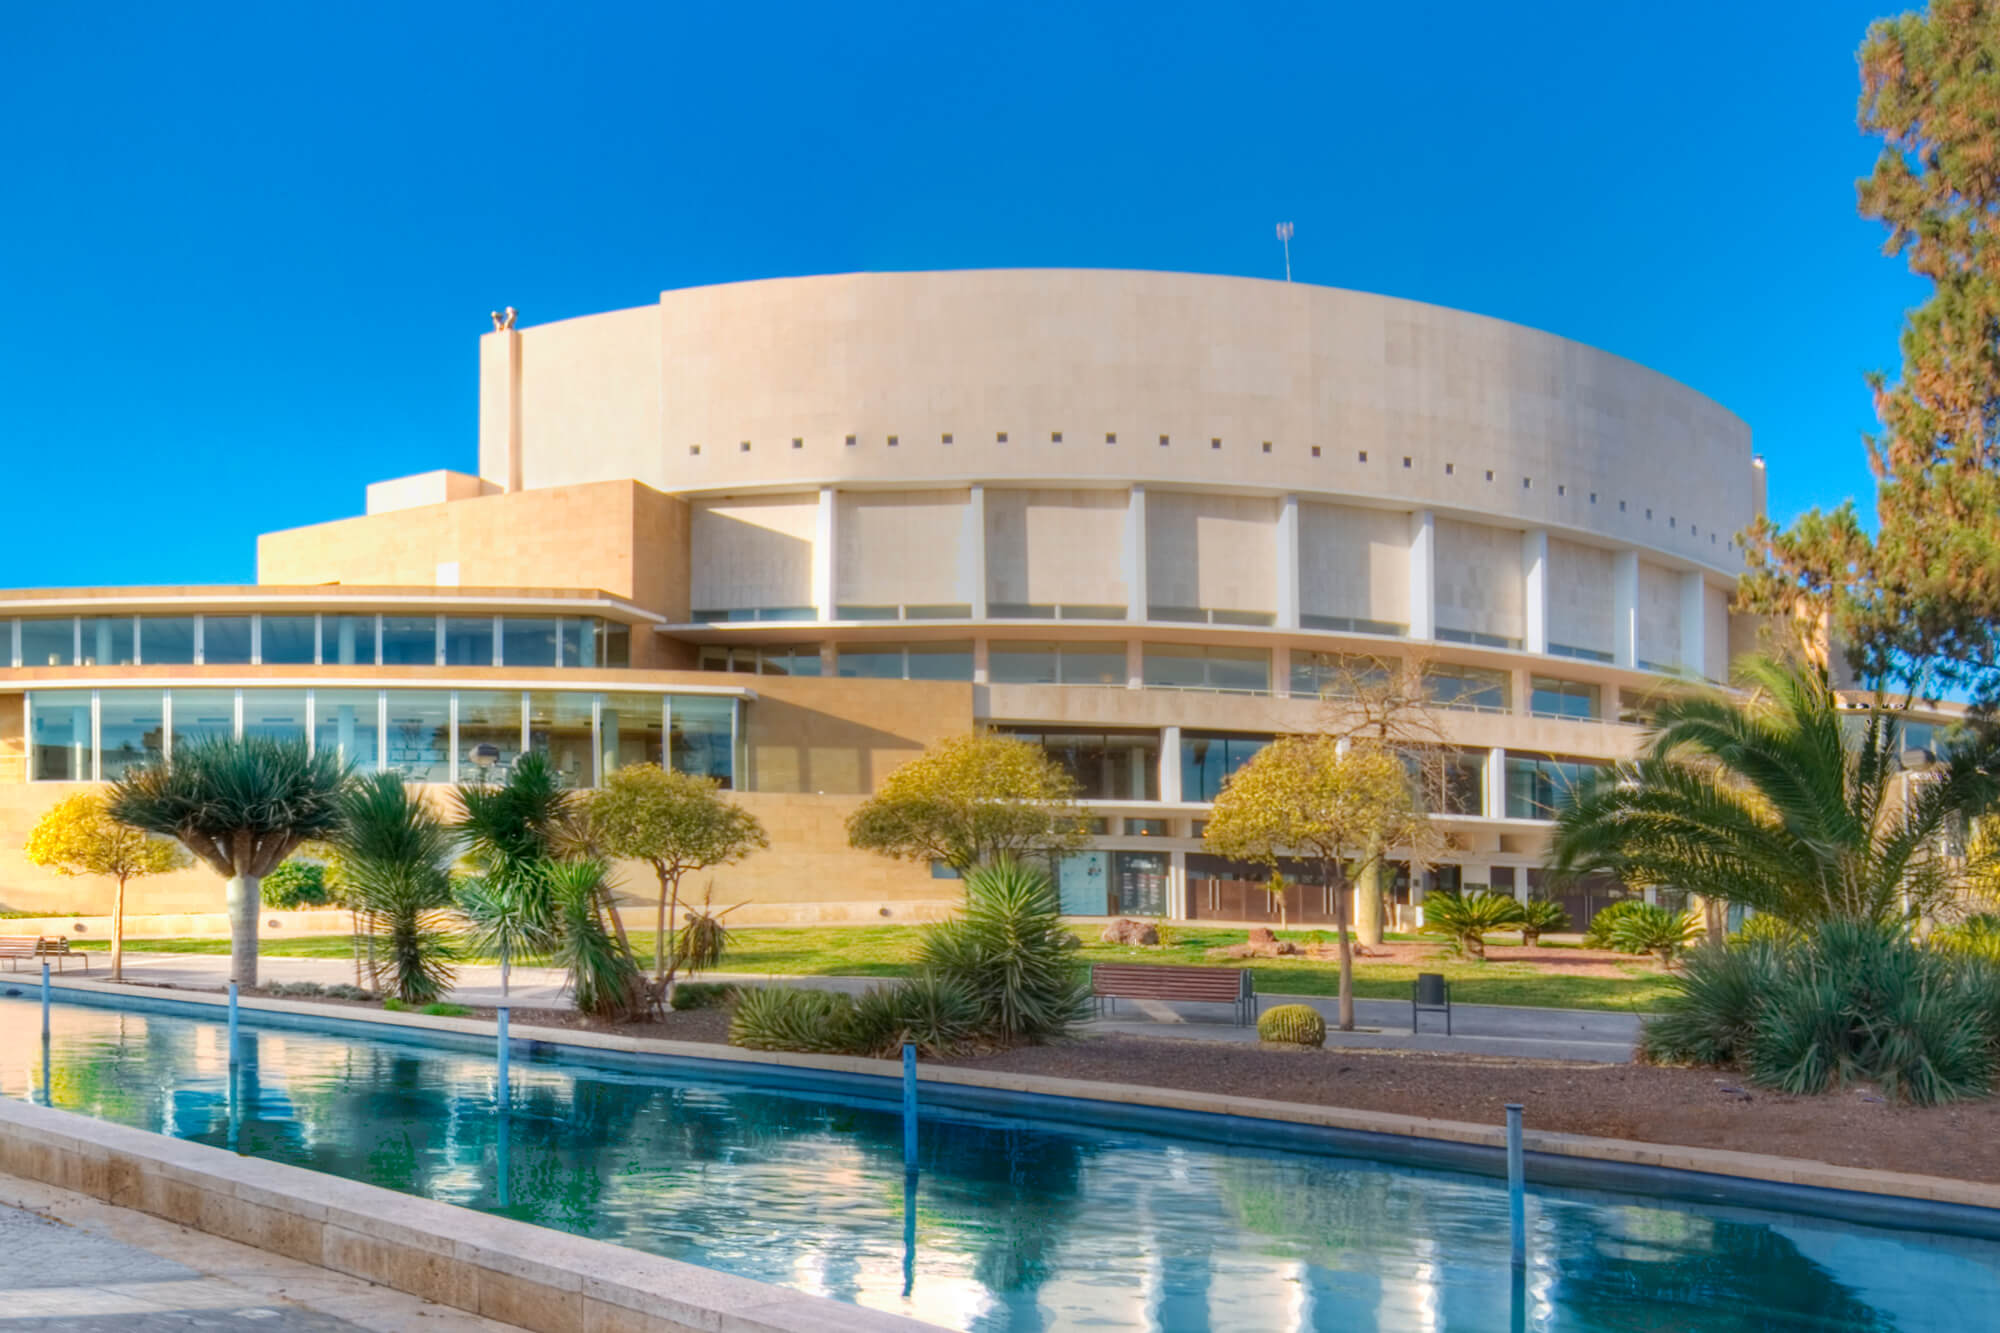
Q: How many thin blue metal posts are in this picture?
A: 5